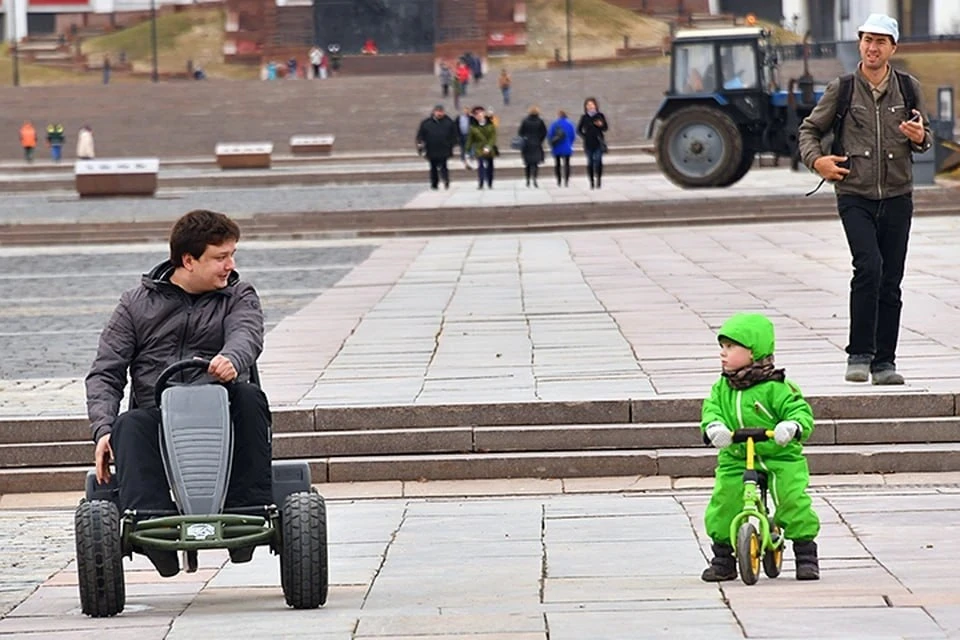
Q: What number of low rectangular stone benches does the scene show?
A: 3